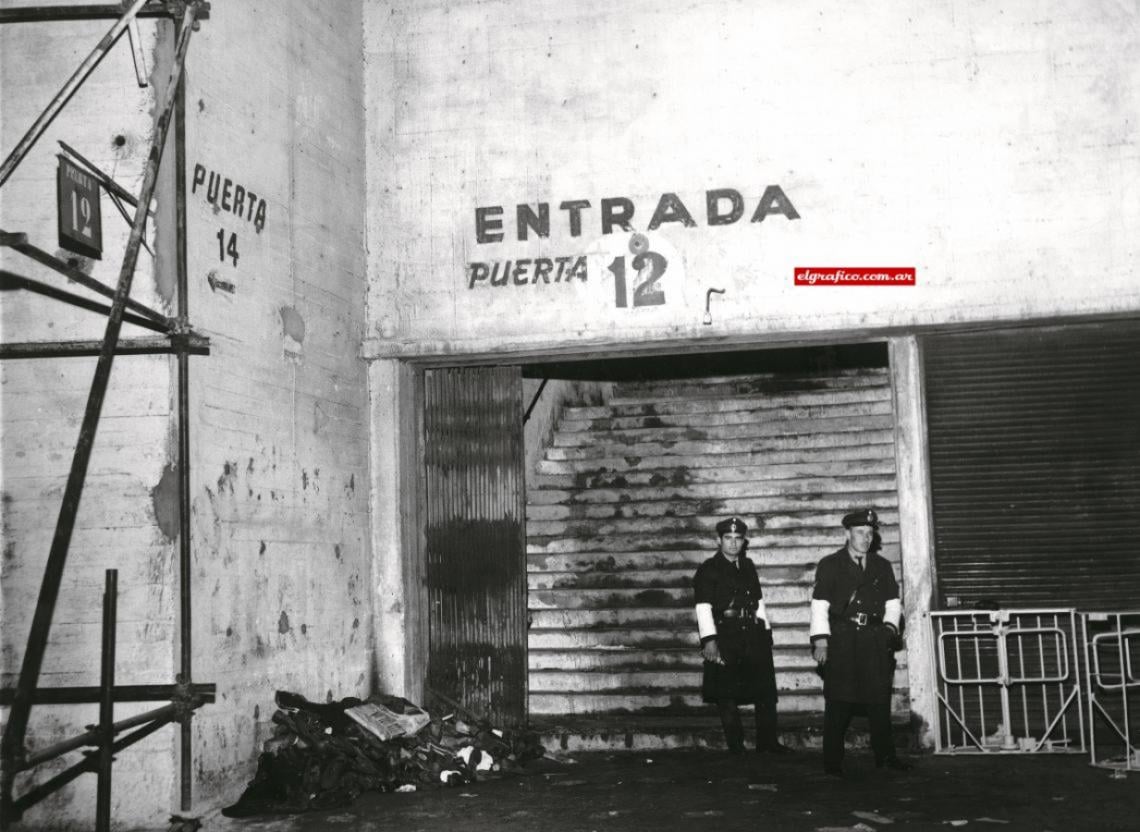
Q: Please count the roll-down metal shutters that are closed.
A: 1